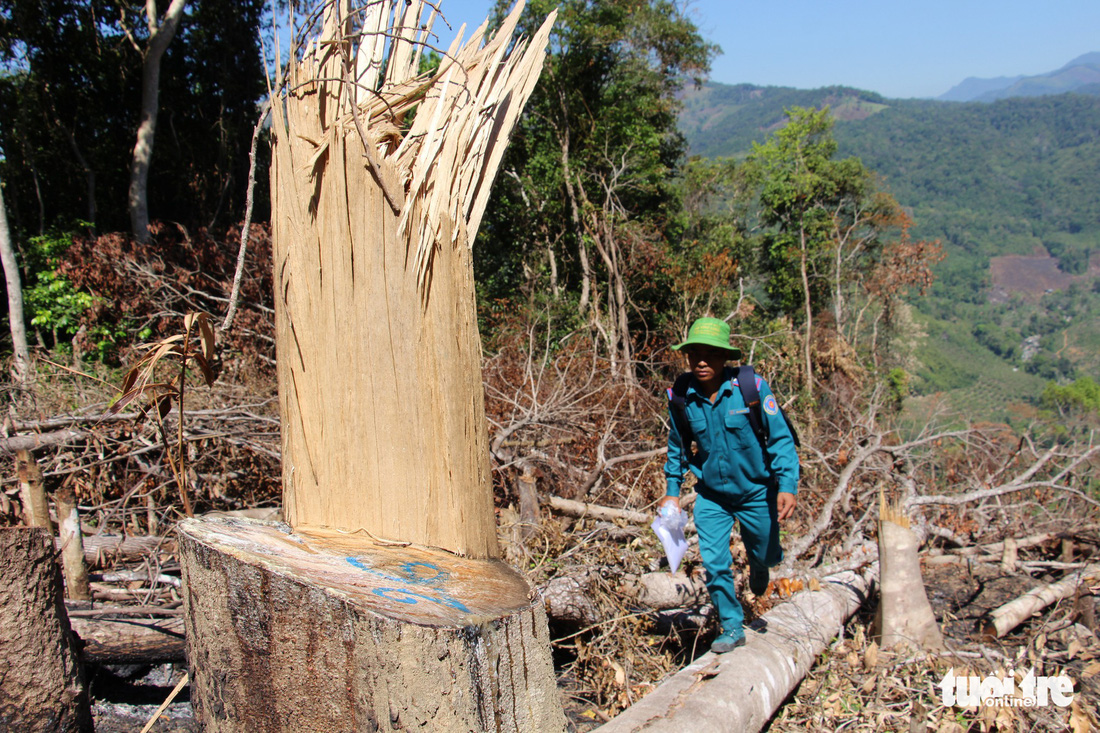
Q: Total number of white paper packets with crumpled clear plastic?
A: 1